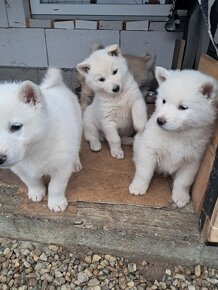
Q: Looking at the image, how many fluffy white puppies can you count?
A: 3